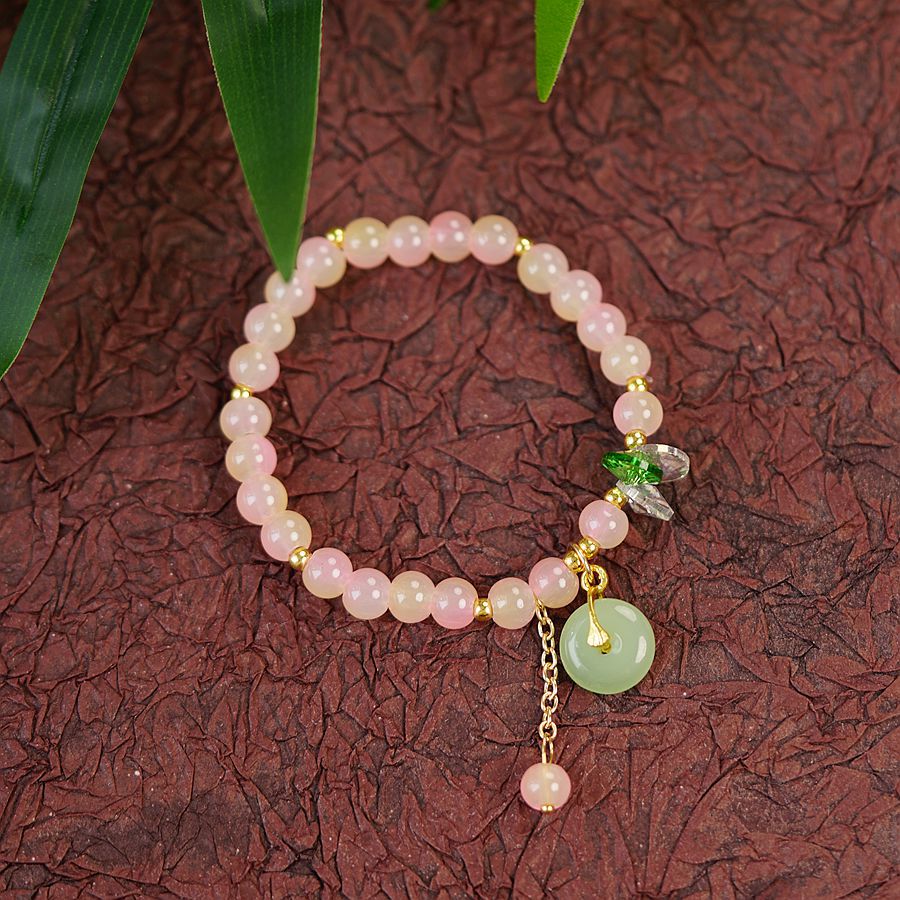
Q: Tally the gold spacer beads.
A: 10